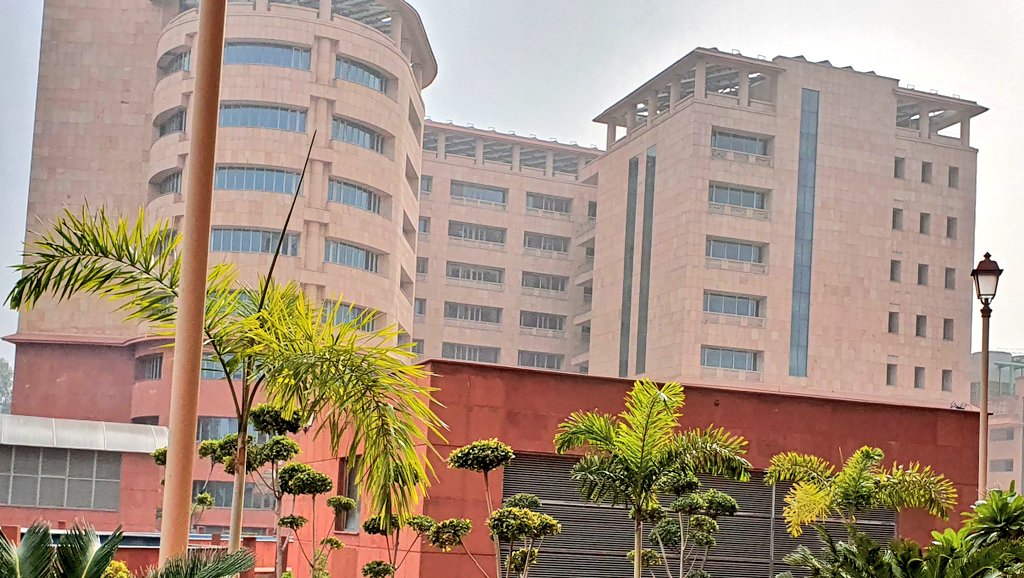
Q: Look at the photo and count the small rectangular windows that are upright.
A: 15